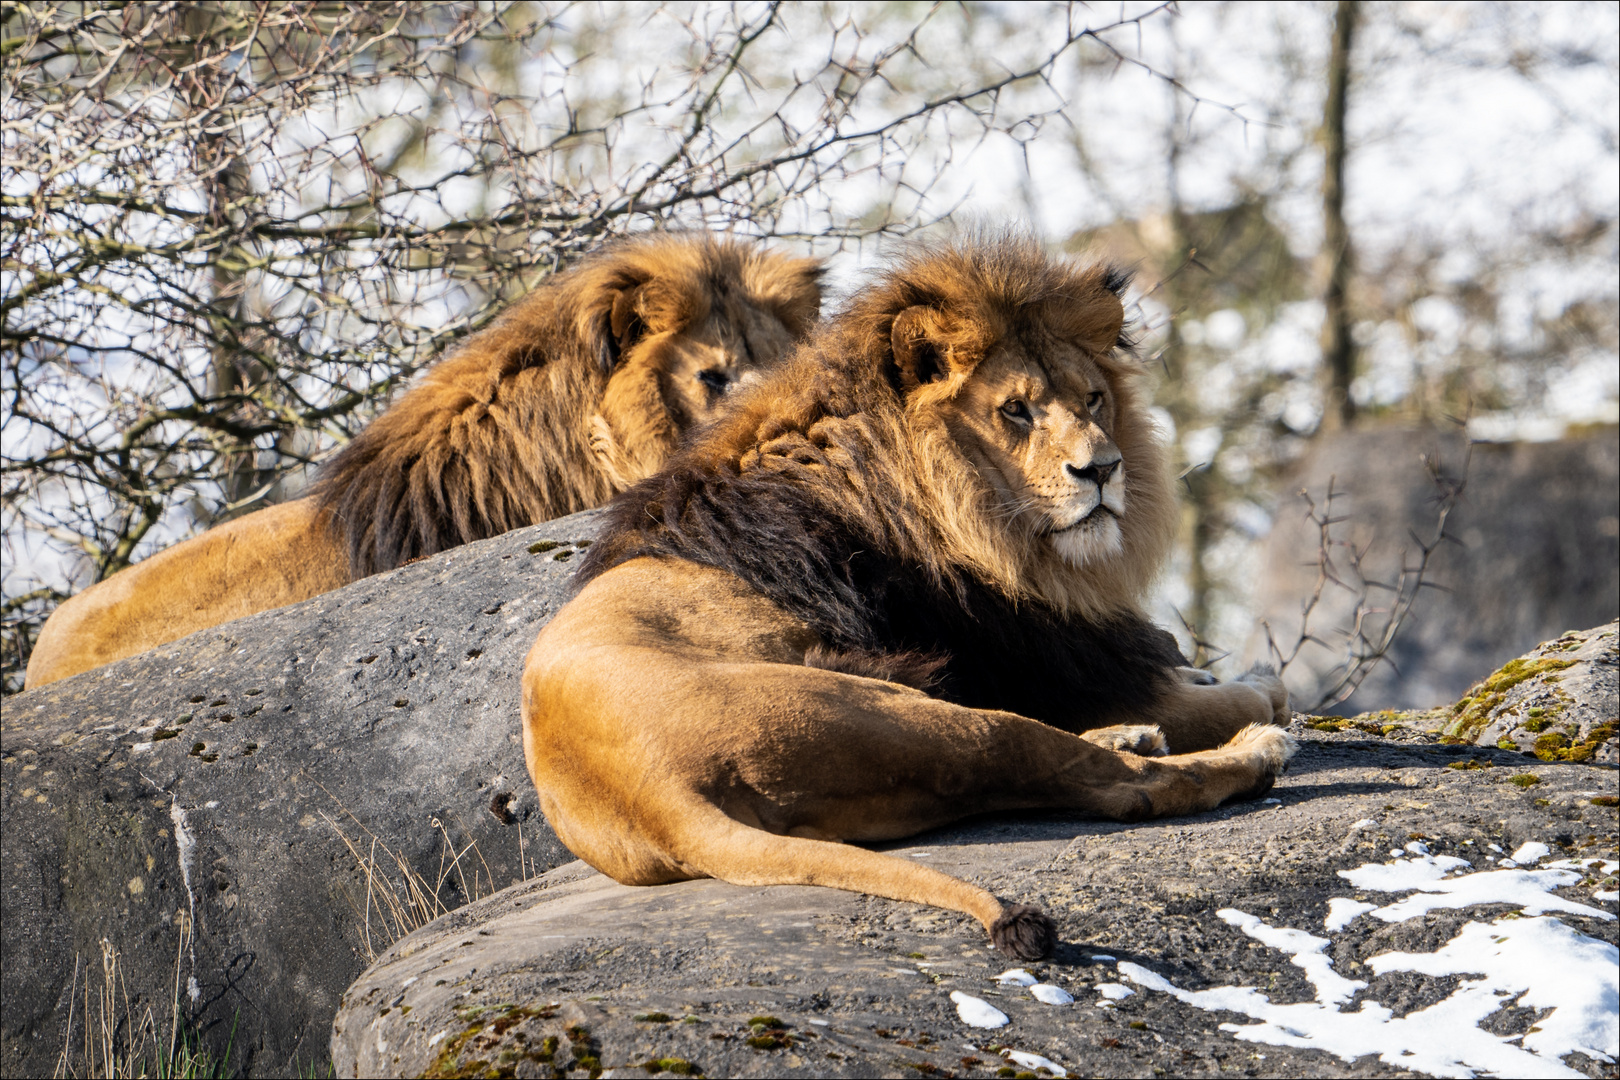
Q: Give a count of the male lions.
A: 2